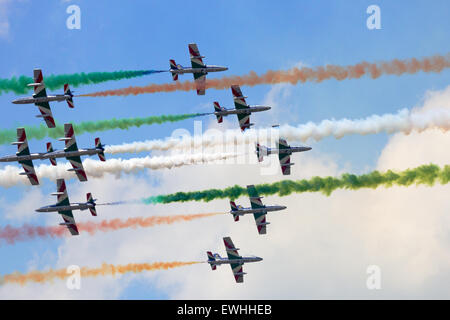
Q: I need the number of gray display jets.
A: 9